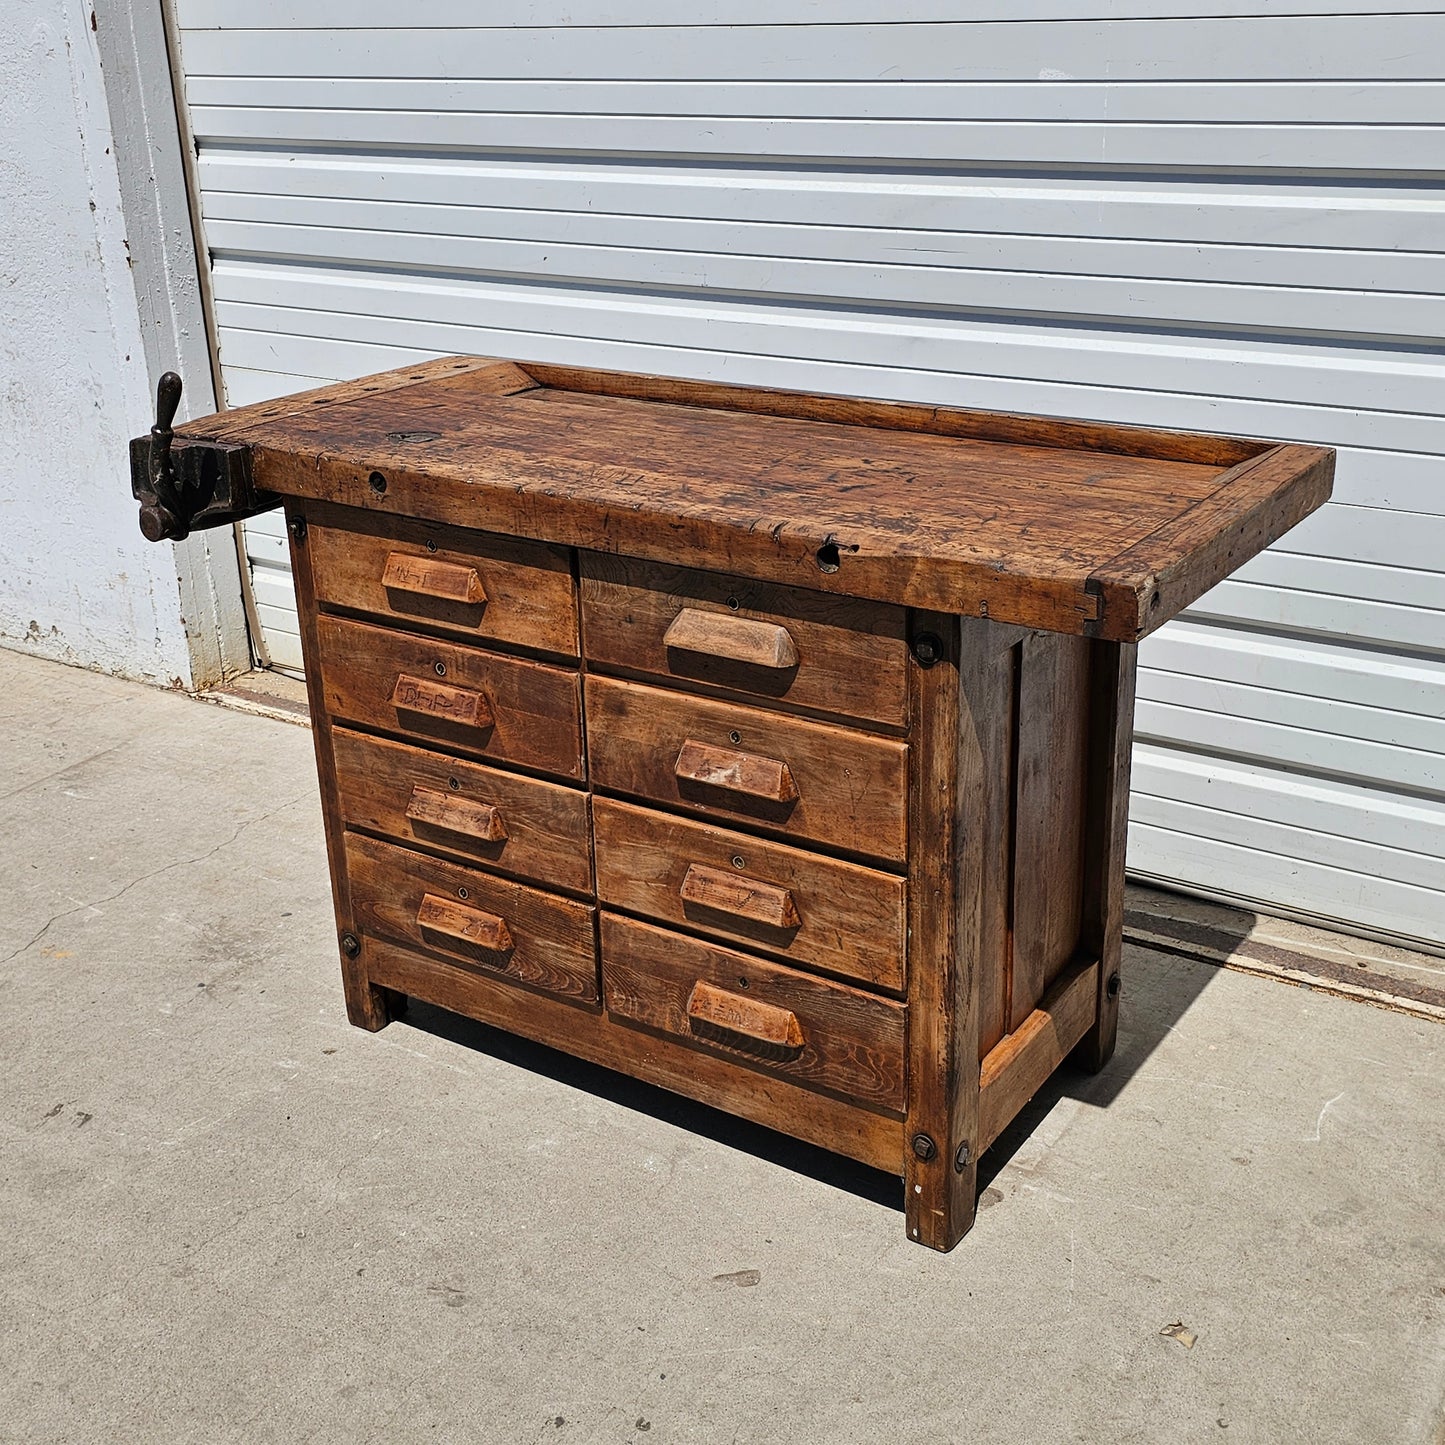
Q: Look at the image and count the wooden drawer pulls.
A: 8